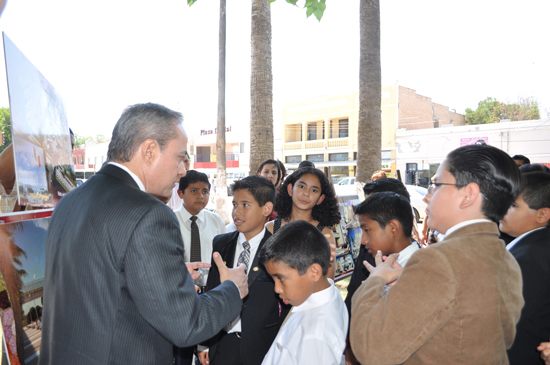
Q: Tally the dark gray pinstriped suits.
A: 1